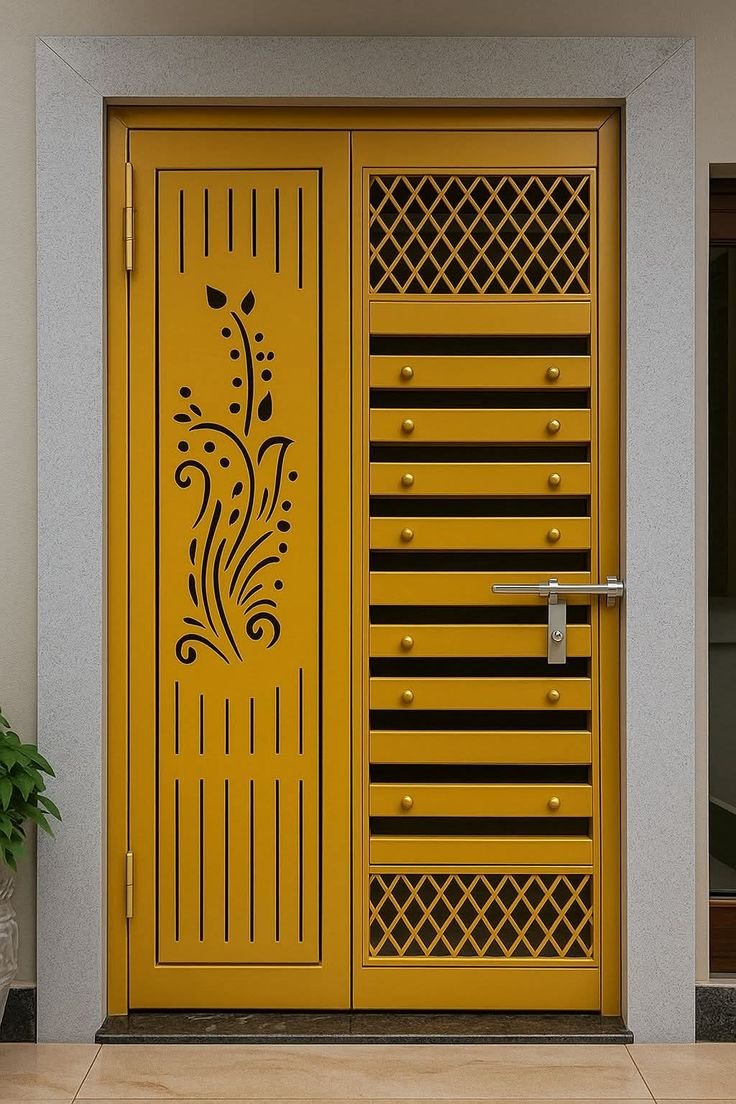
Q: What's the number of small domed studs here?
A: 13